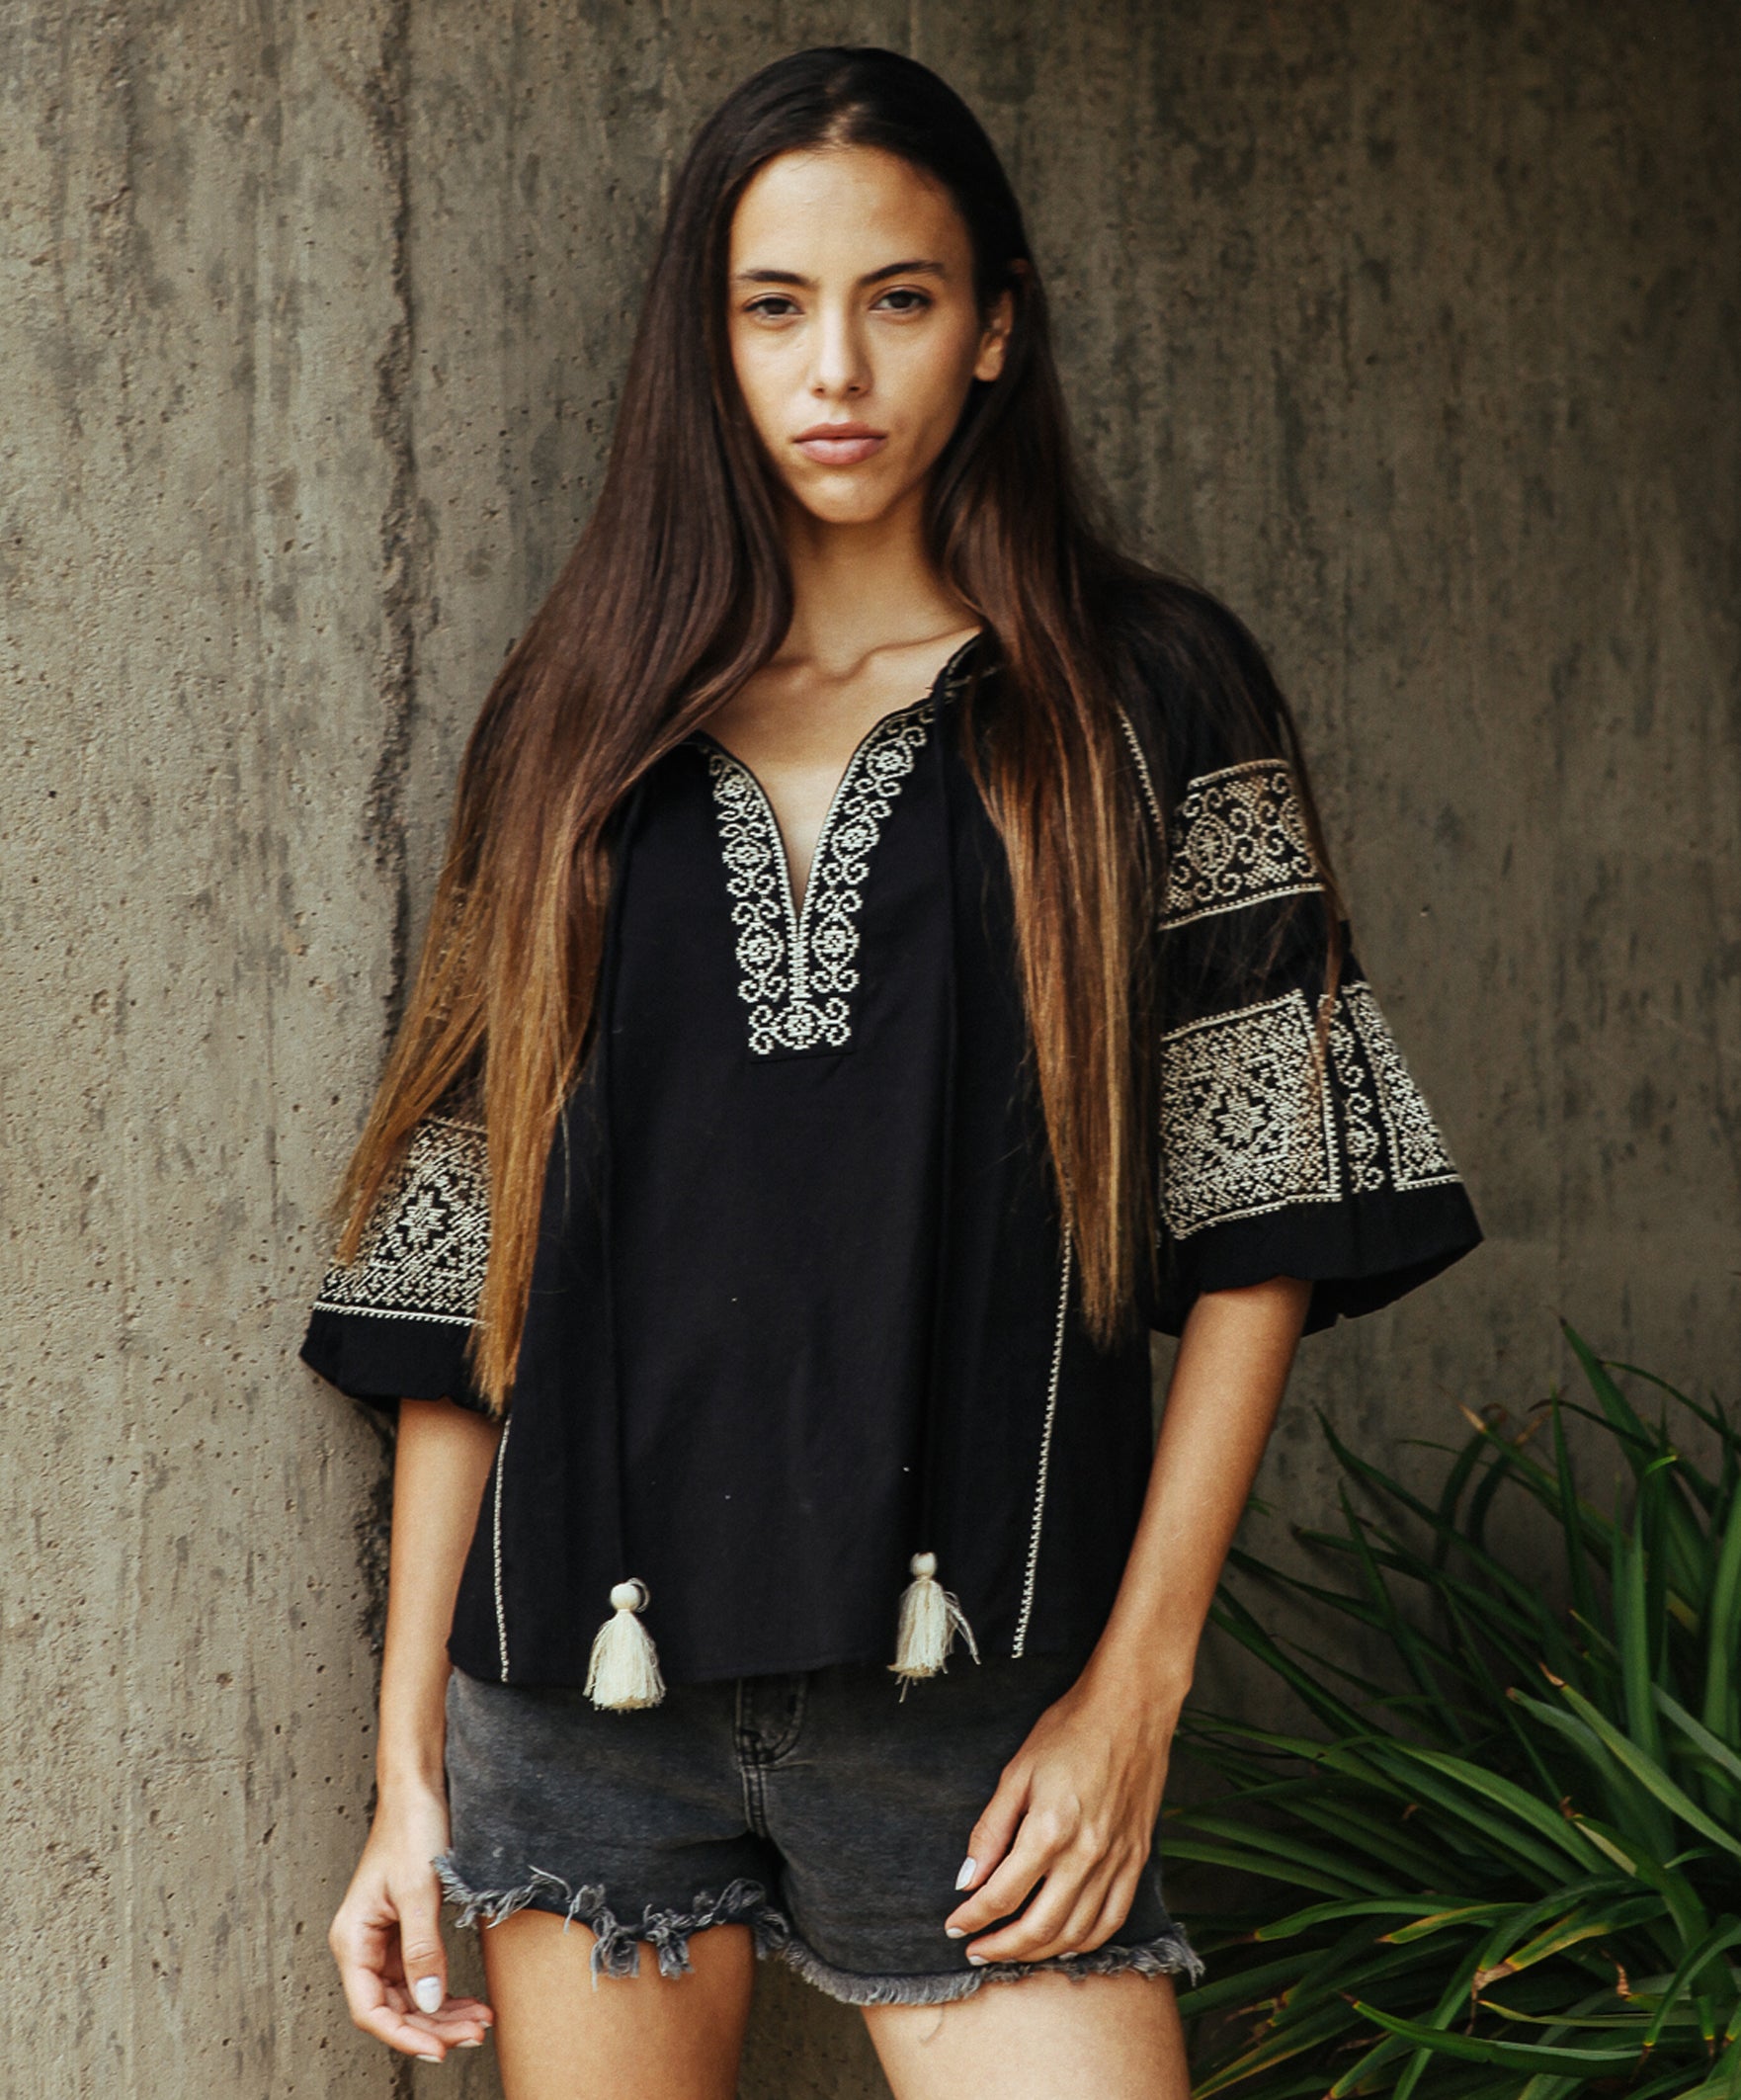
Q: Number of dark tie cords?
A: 2